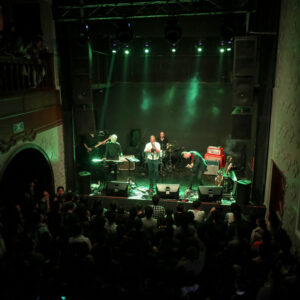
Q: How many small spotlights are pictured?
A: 7